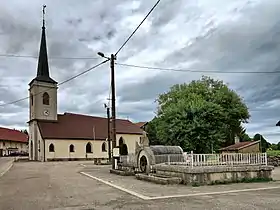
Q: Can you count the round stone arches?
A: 1